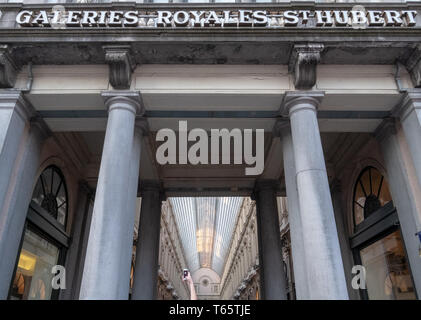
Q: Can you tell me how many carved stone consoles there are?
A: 4